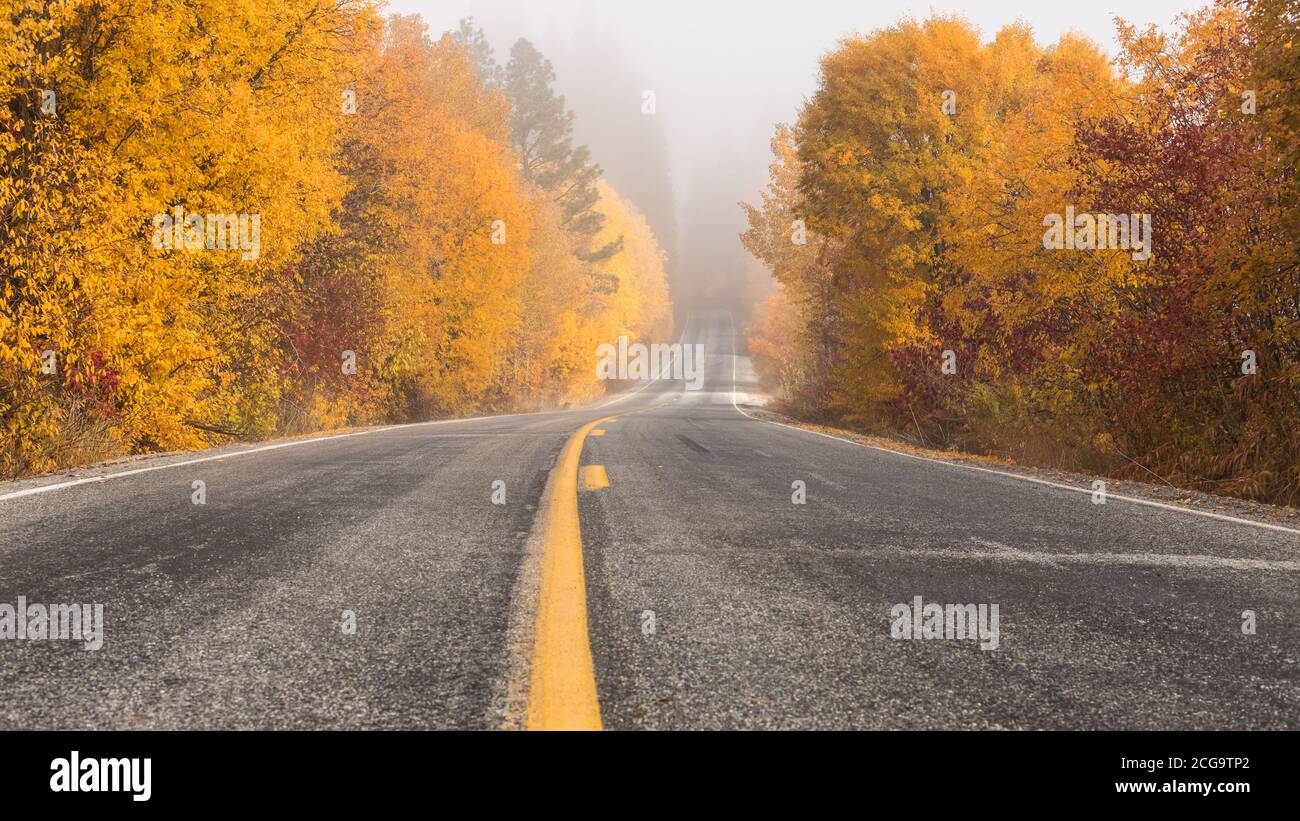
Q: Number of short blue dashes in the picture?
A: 0